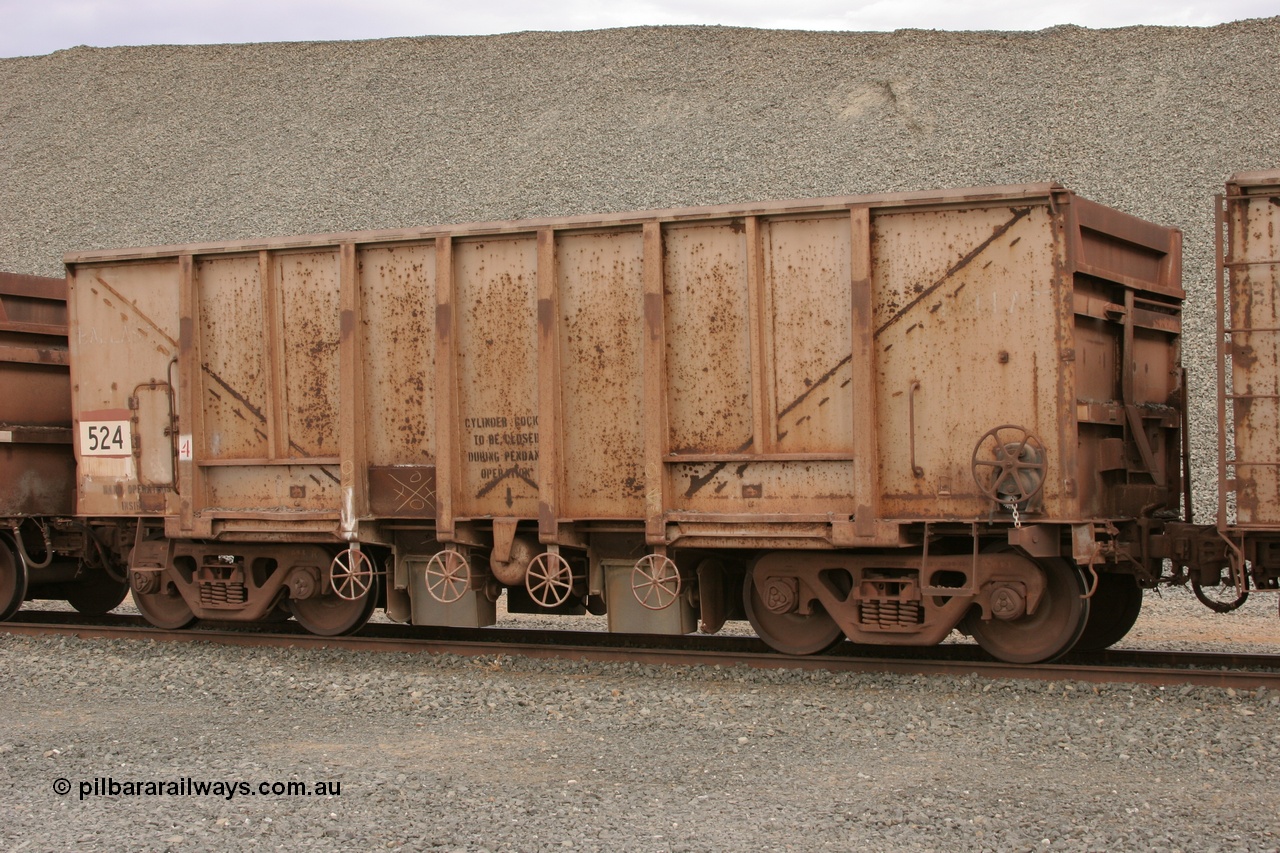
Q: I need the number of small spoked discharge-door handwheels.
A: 4